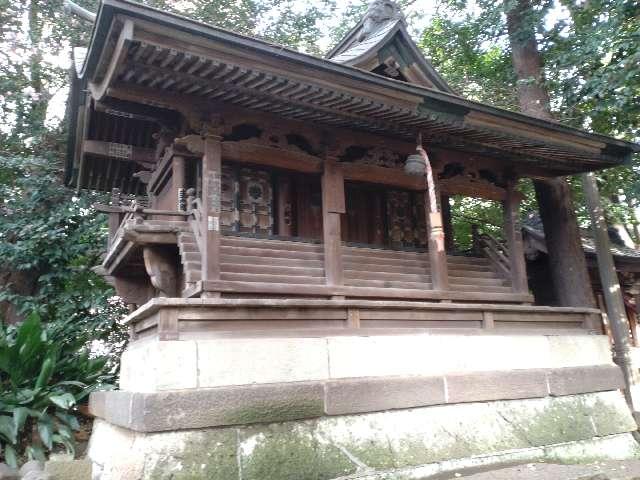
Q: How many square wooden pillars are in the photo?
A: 4